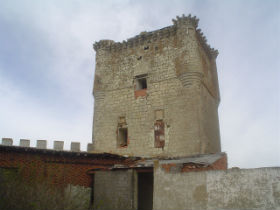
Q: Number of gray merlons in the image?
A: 6